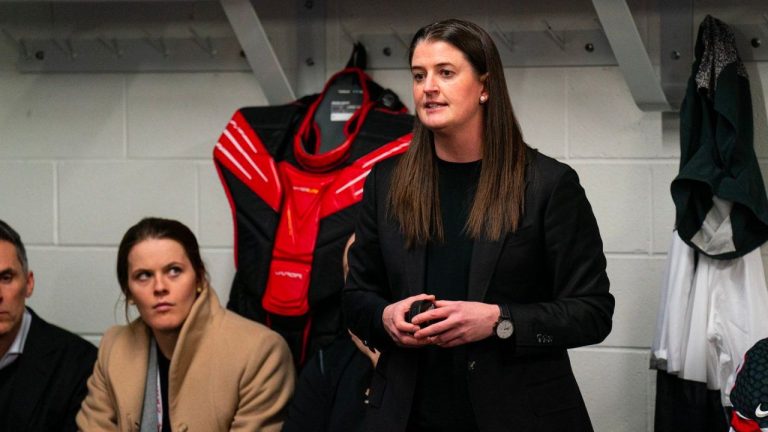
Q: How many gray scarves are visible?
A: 1